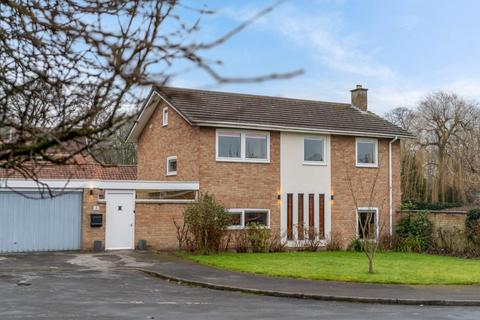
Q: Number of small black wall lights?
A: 3